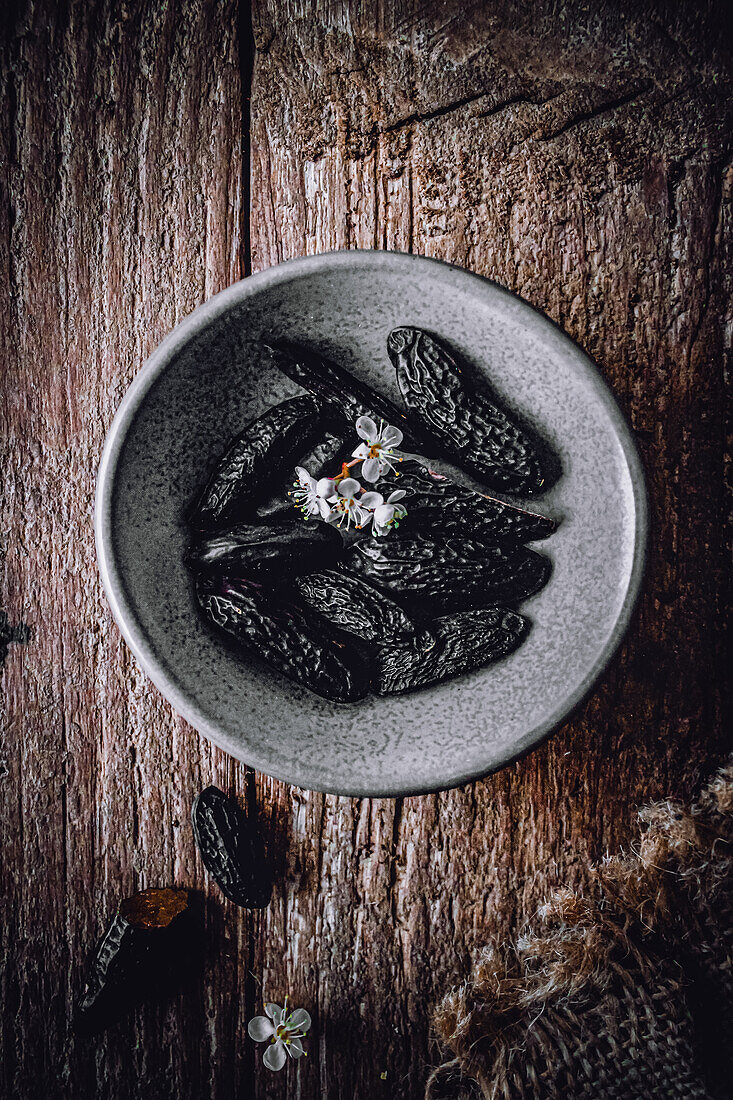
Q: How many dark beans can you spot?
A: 12